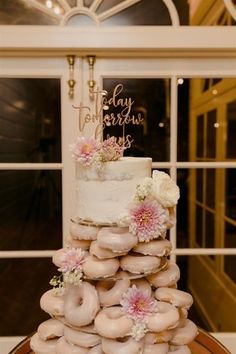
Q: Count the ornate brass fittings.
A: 2